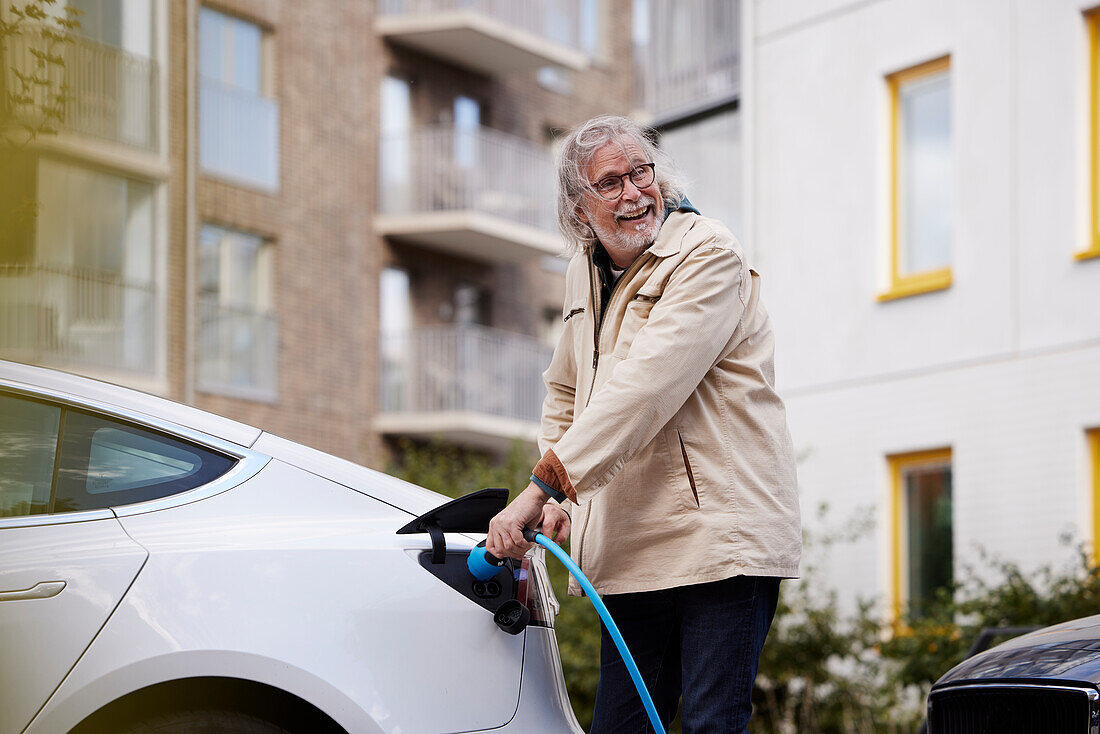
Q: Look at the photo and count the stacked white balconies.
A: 3